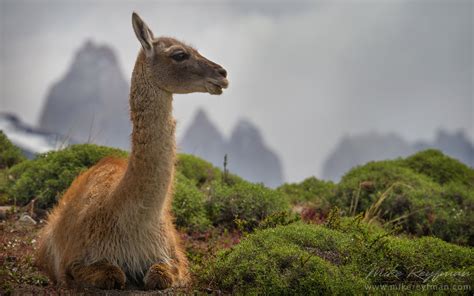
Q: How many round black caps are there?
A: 0